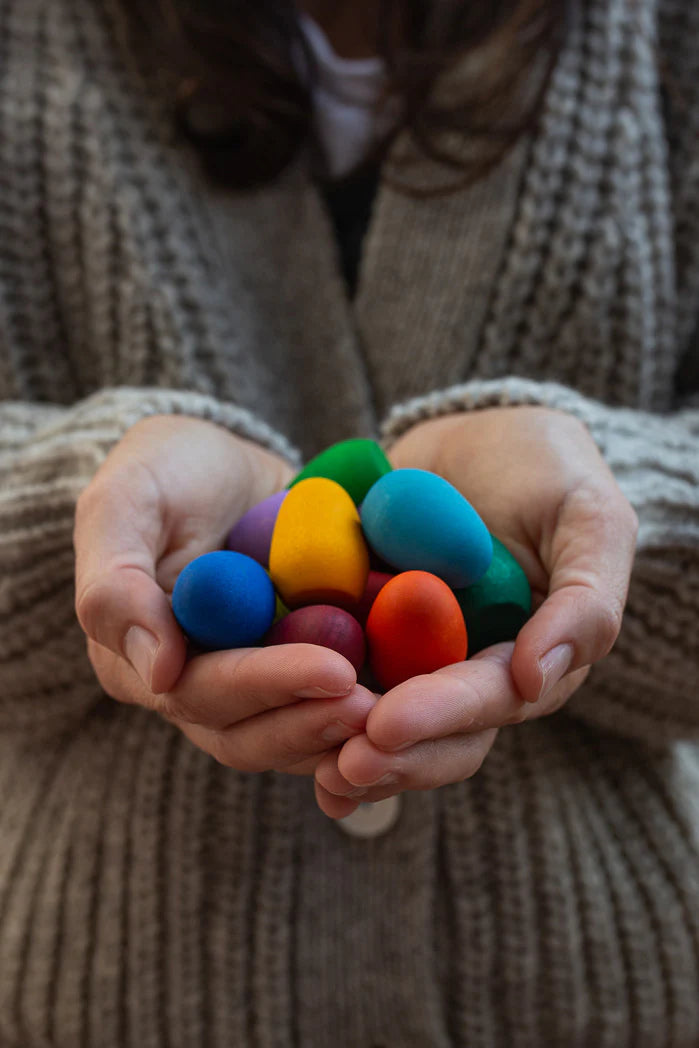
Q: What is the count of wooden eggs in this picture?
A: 10